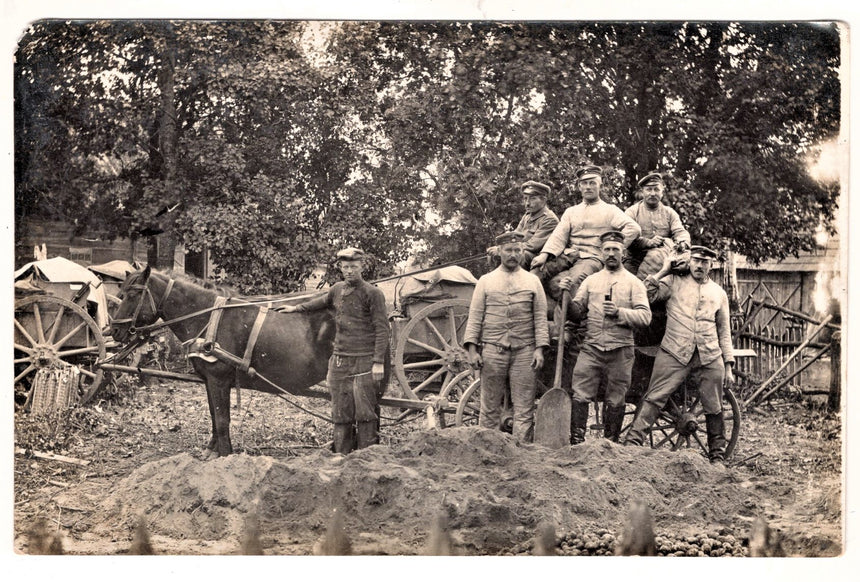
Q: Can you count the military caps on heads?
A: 6